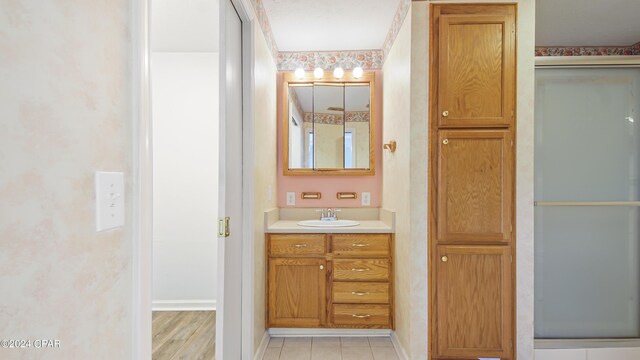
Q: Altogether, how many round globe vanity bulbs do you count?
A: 4